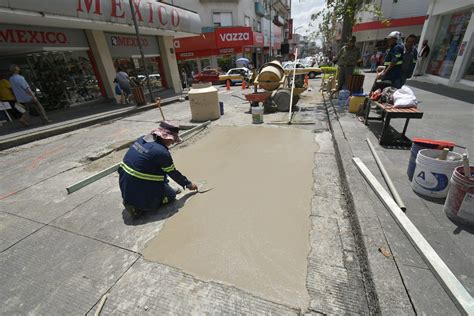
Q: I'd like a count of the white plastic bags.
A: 1